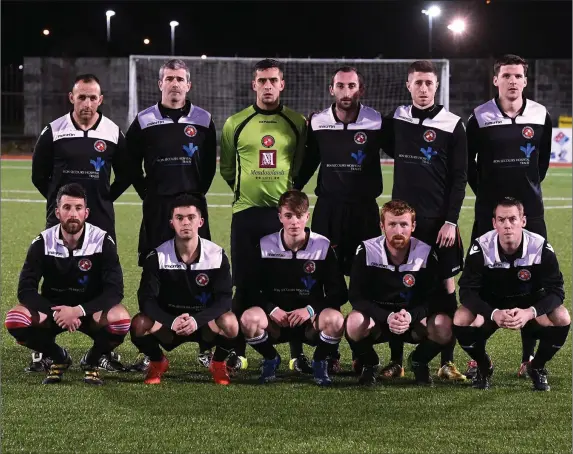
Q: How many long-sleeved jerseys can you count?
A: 11